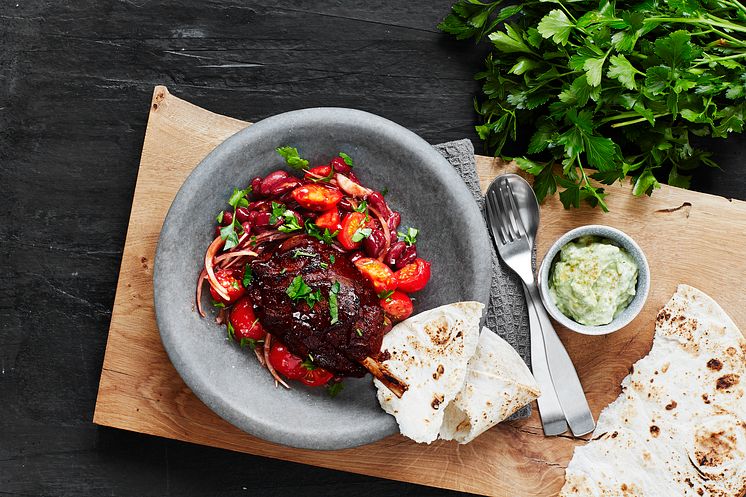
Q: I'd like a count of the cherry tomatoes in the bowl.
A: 11